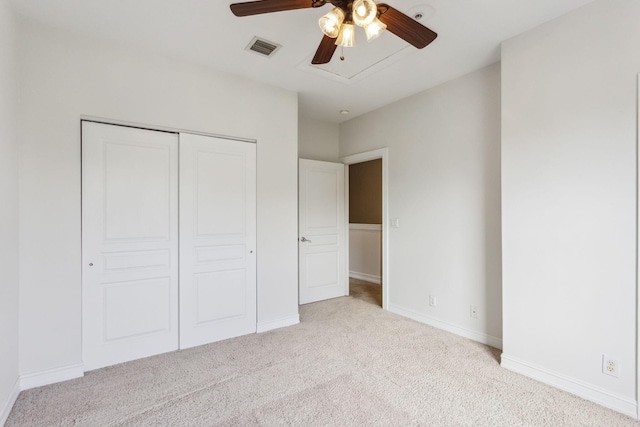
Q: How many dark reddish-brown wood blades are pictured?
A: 3